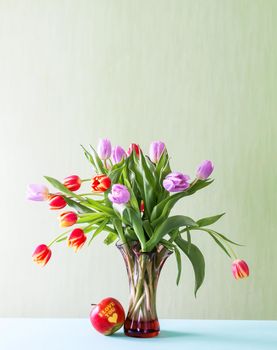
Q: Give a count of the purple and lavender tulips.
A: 7